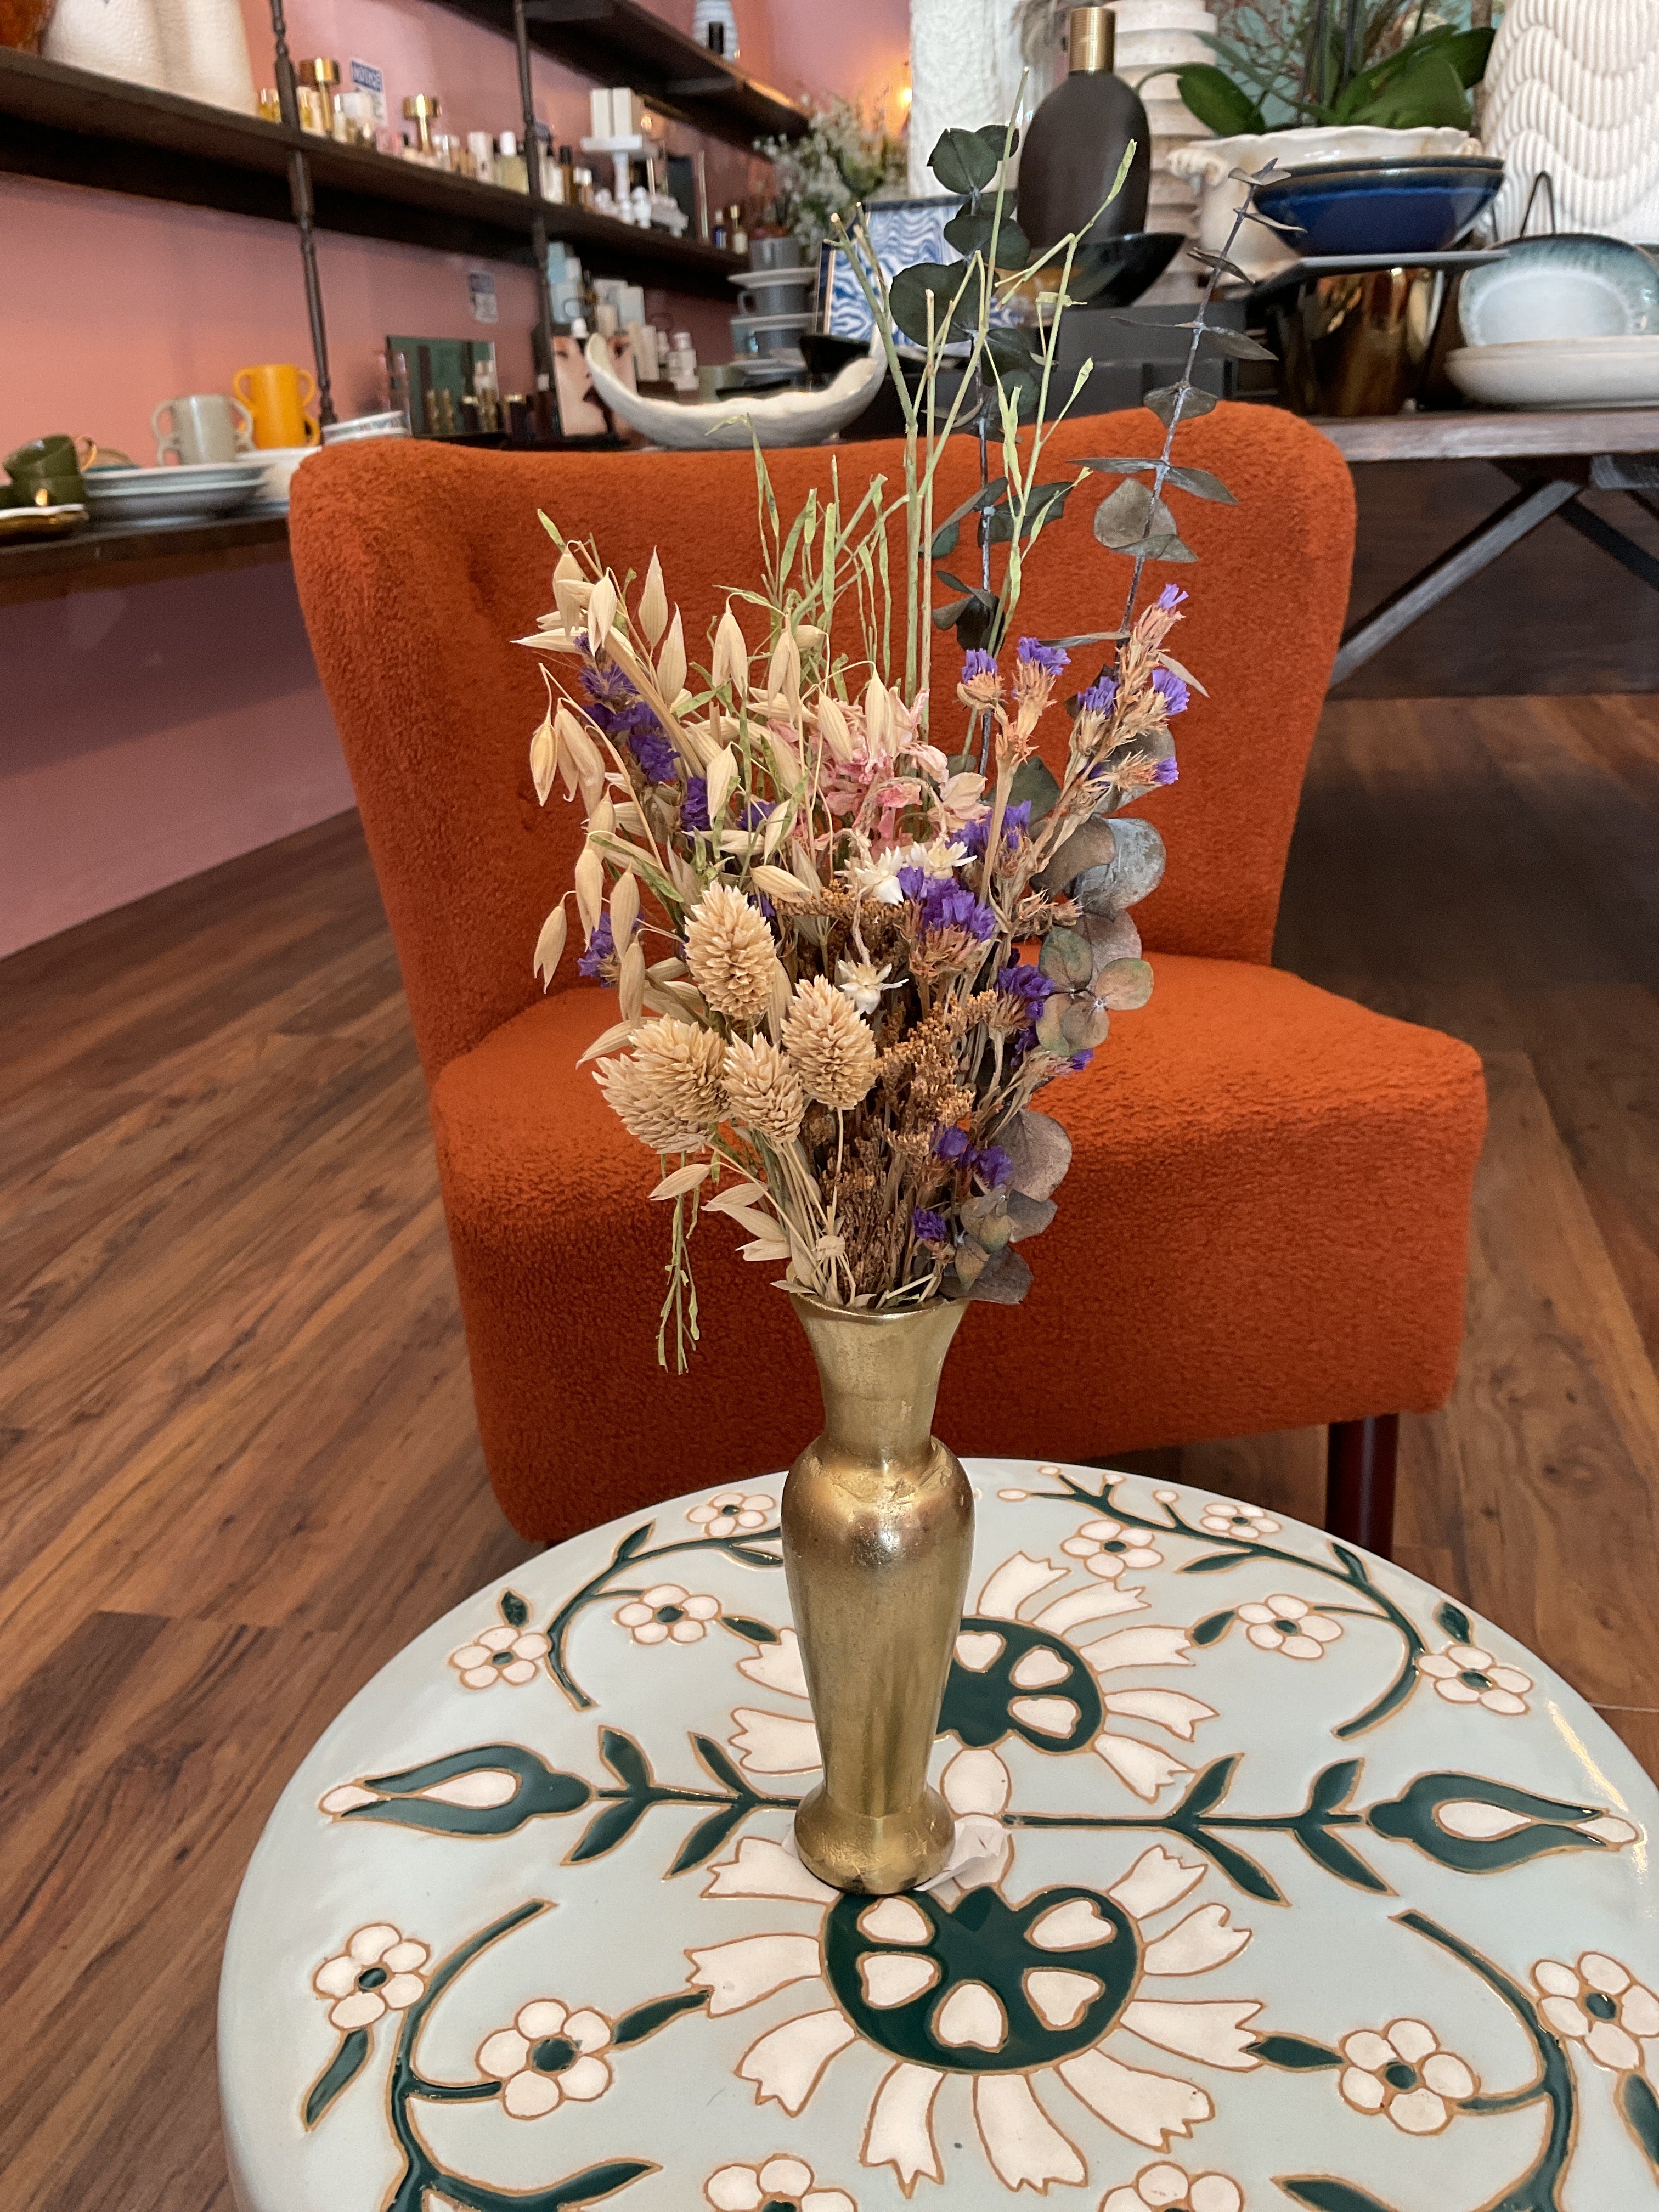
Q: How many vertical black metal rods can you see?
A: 2